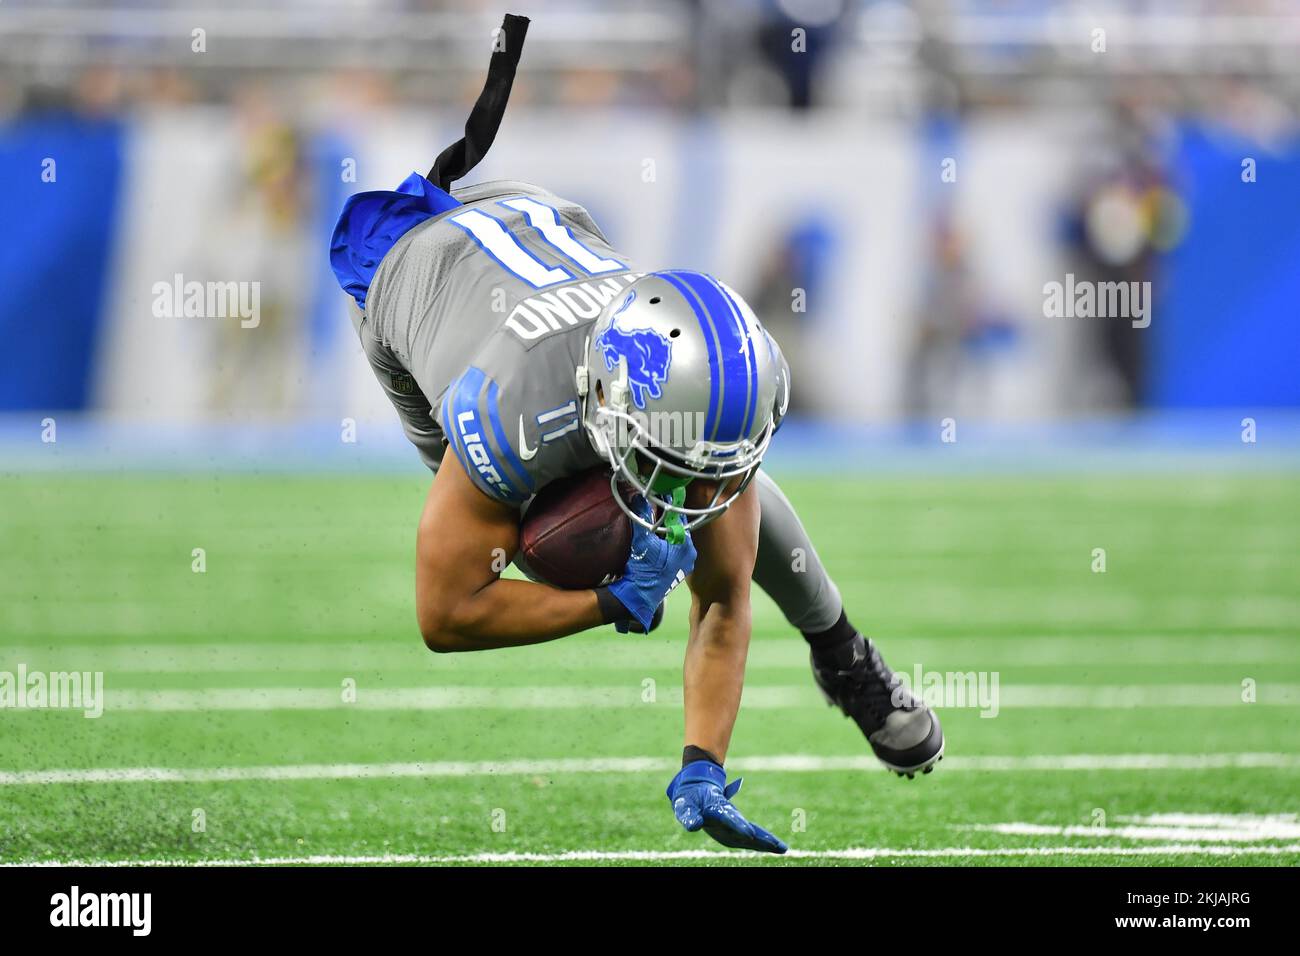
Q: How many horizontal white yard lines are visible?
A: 4